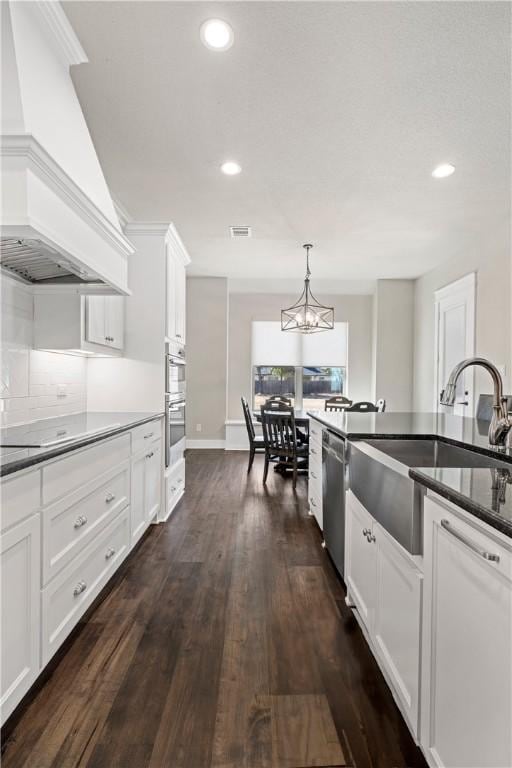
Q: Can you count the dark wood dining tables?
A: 1